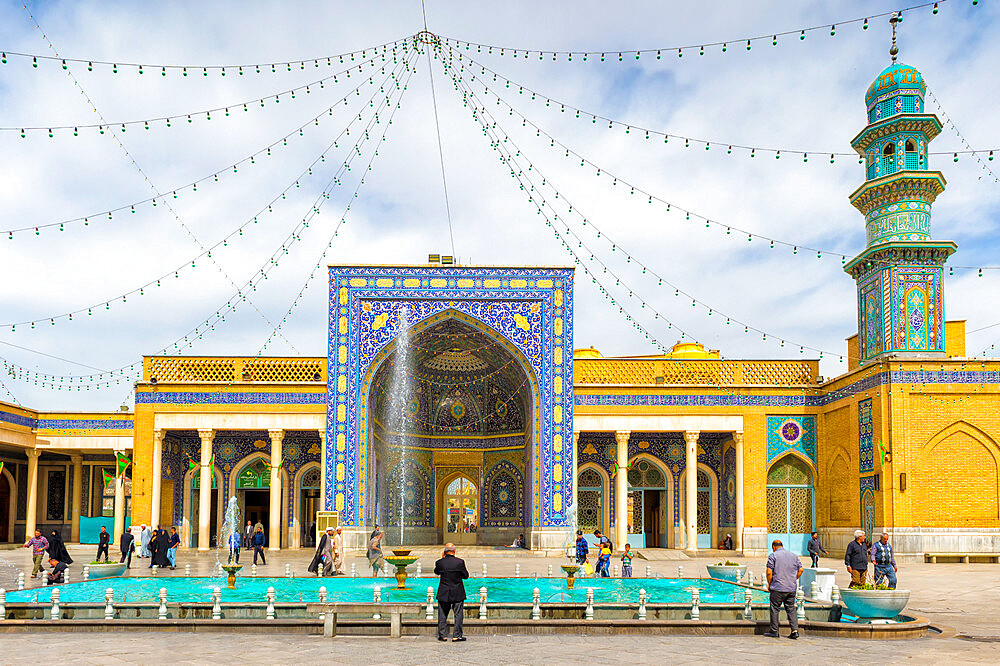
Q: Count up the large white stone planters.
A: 3